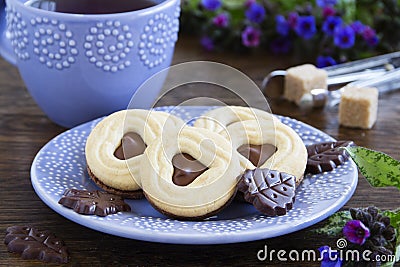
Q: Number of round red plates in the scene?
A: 0